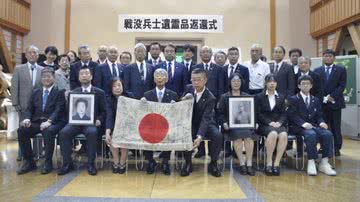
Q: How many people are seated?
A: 8